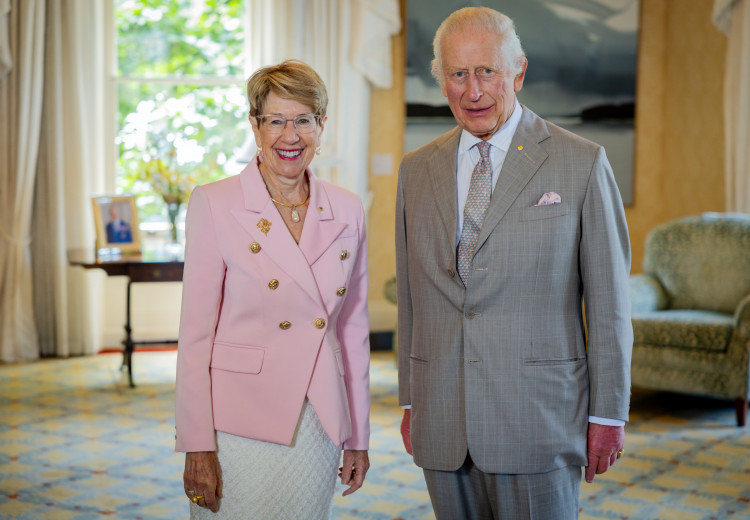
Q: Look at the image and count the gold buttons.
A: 6